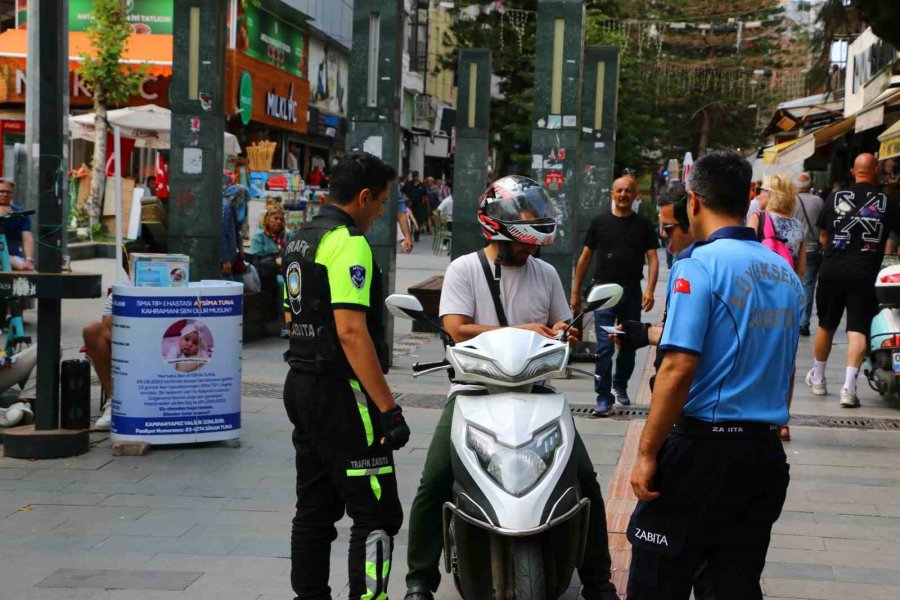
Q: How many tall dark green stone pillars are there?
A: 5